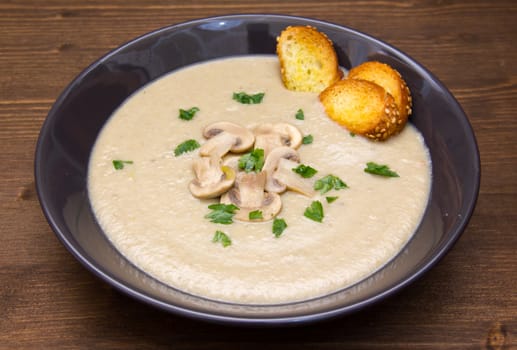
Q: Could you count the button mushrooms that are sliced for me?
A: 5